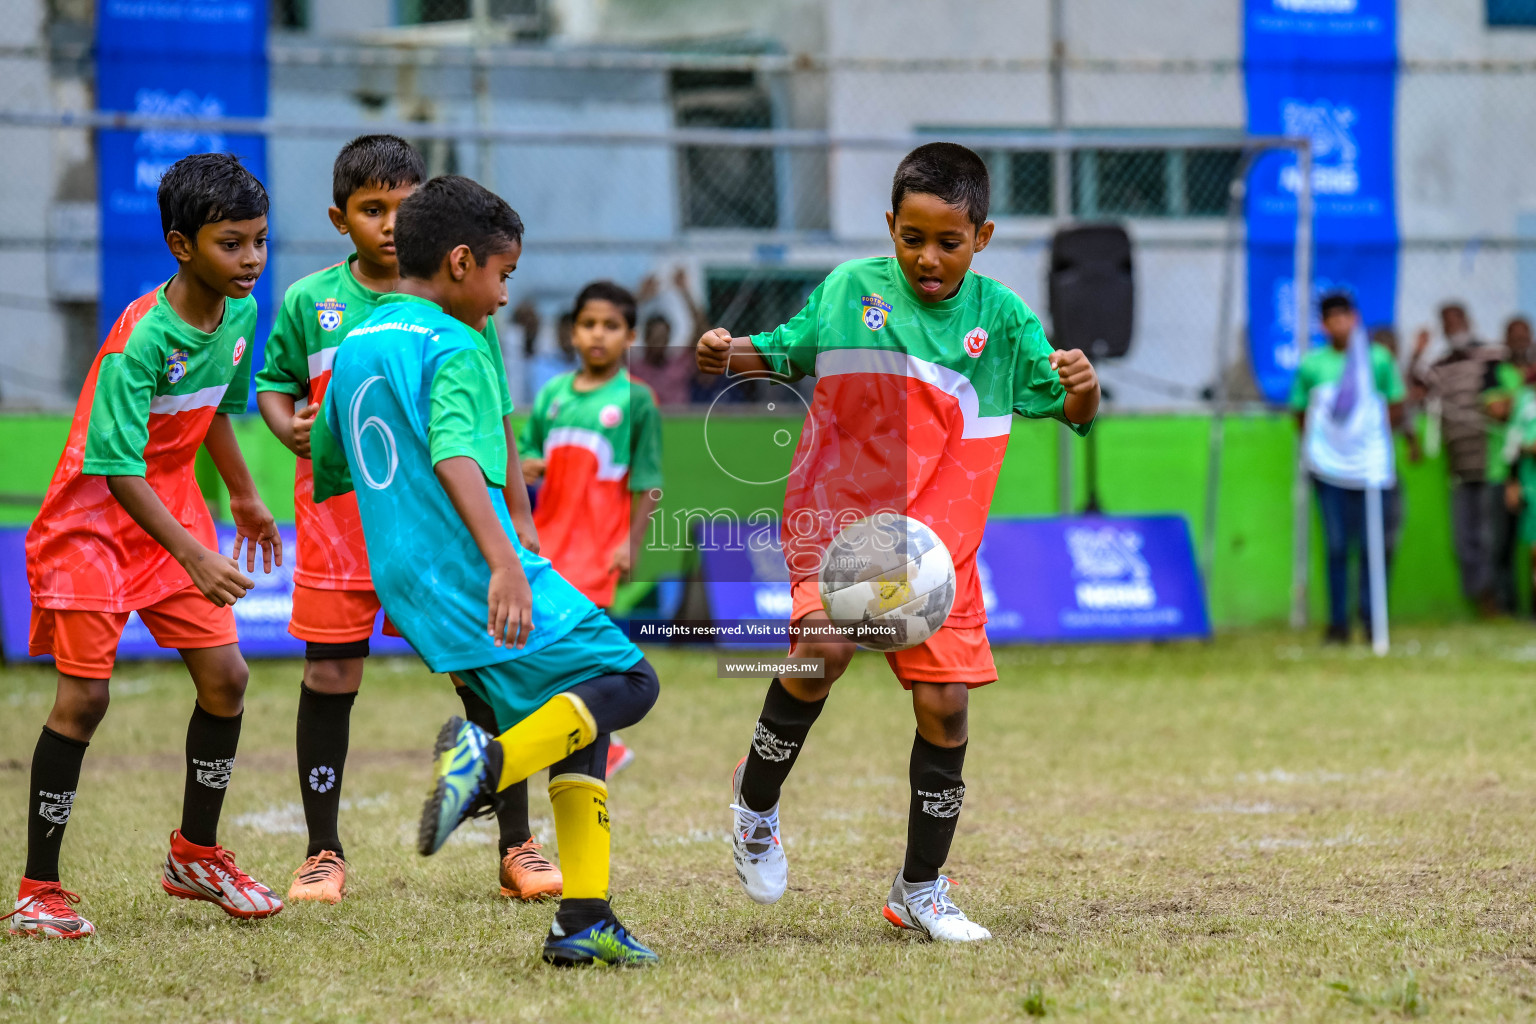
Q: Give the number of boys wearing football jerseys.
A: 5